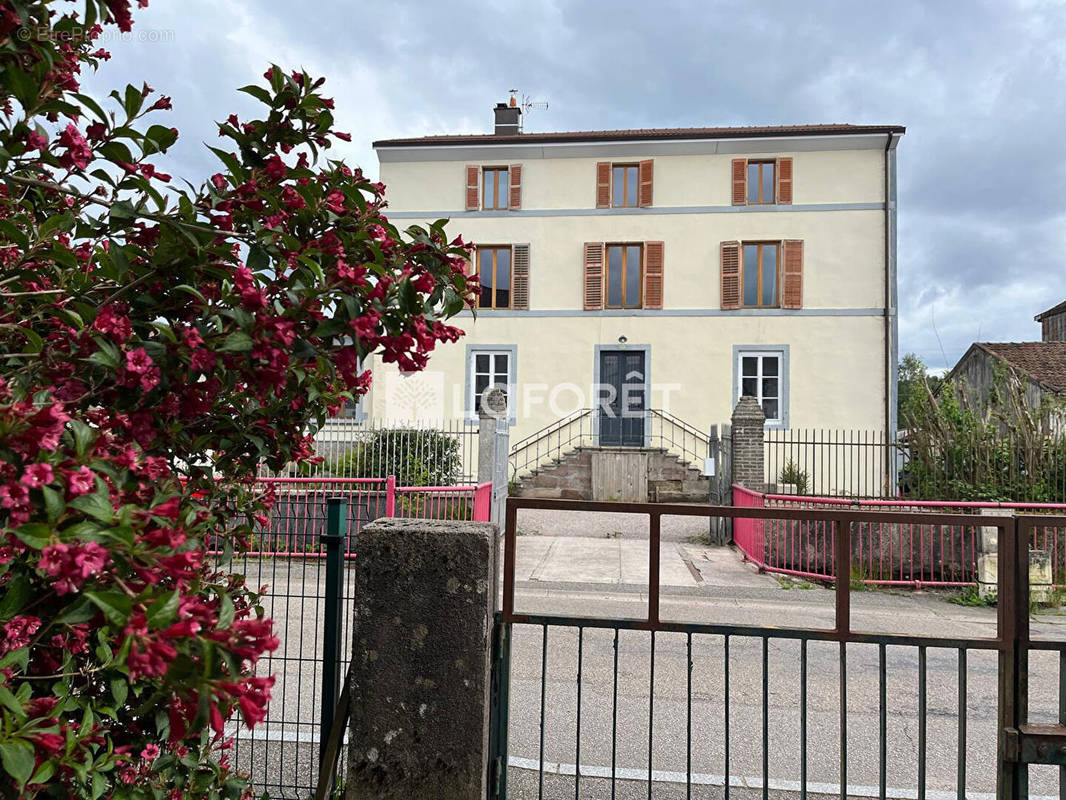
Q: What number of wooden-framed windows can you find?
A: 6